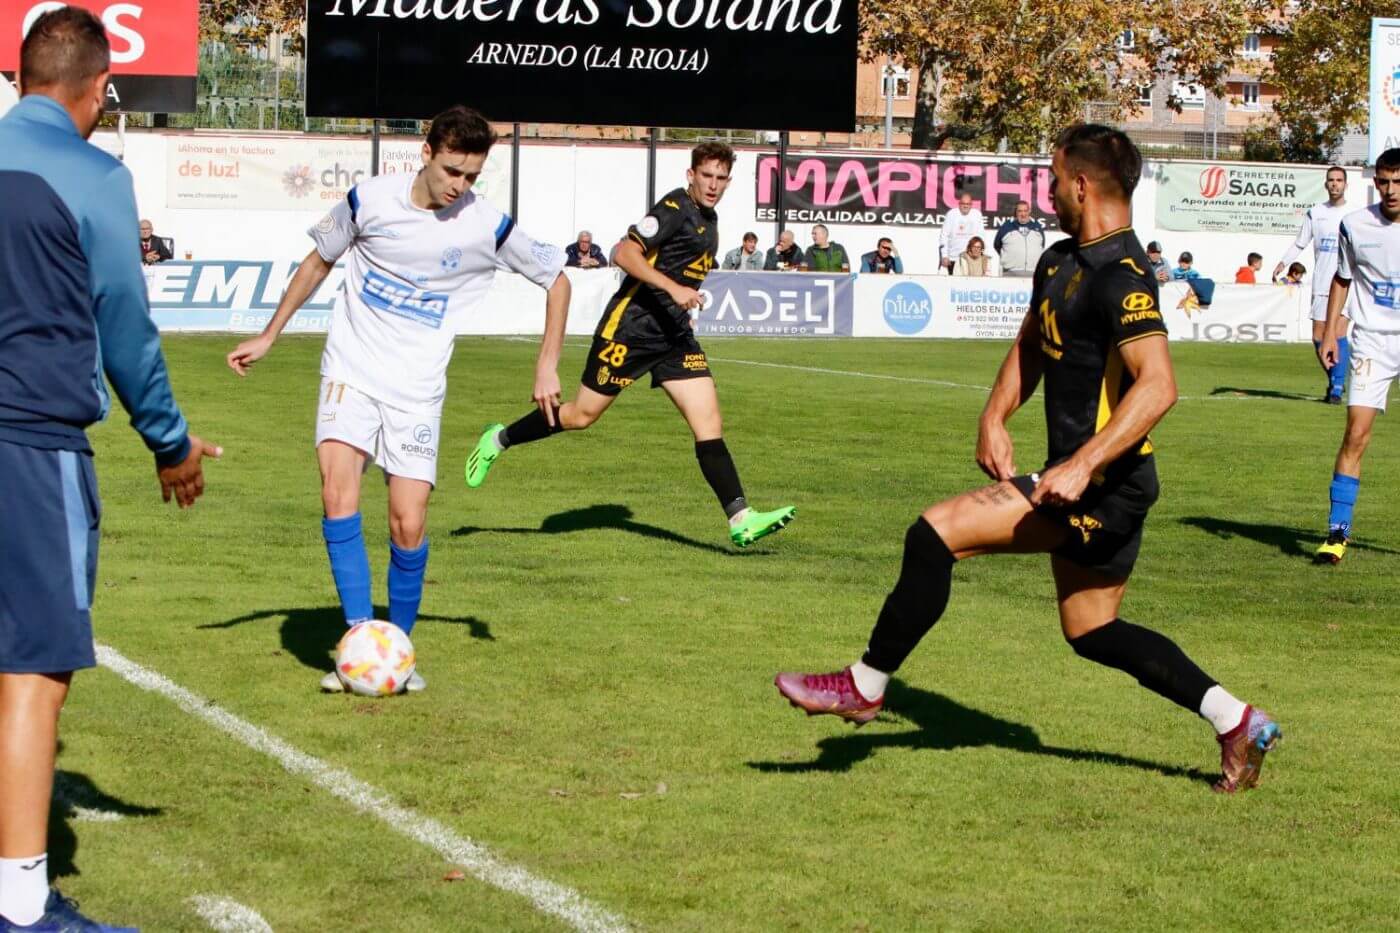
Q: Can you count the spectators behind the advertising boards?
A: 13